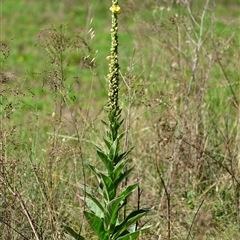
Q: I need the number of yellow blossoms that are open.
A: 1